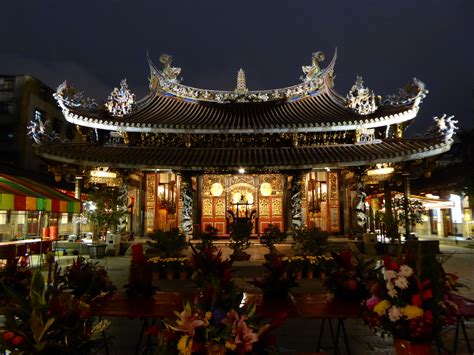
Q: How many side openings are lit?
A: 2